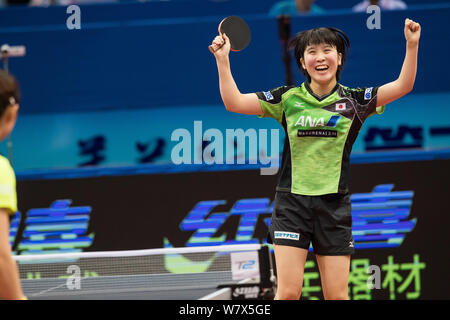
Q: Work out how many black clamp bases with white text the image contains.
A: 1